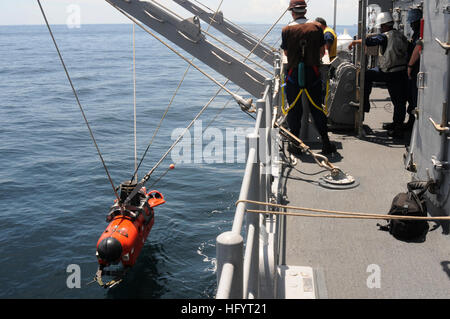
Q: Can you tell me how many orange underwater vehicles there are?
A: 1